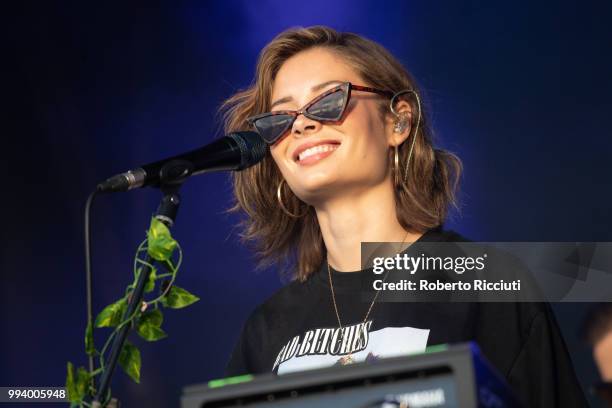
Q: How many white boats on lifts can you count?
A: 0